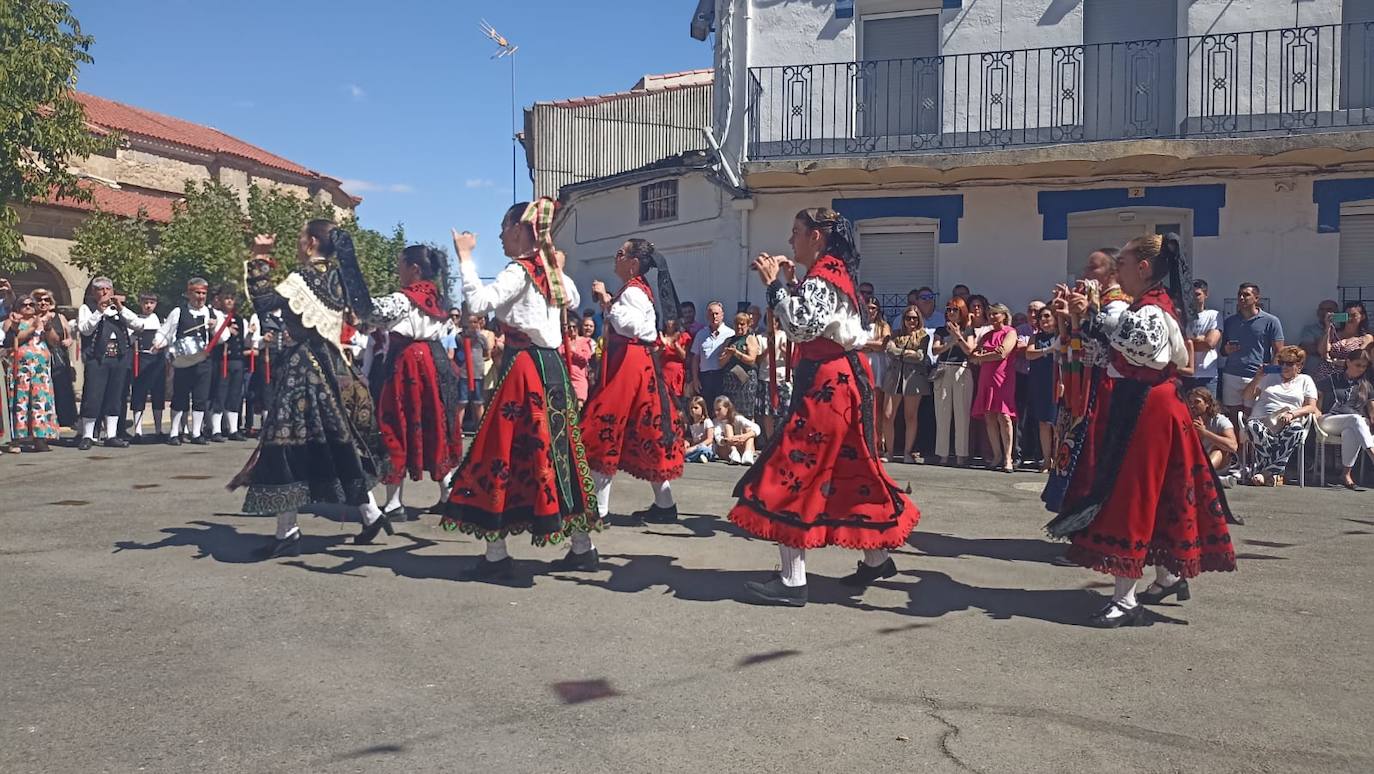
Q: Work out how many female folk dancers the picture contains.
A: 7